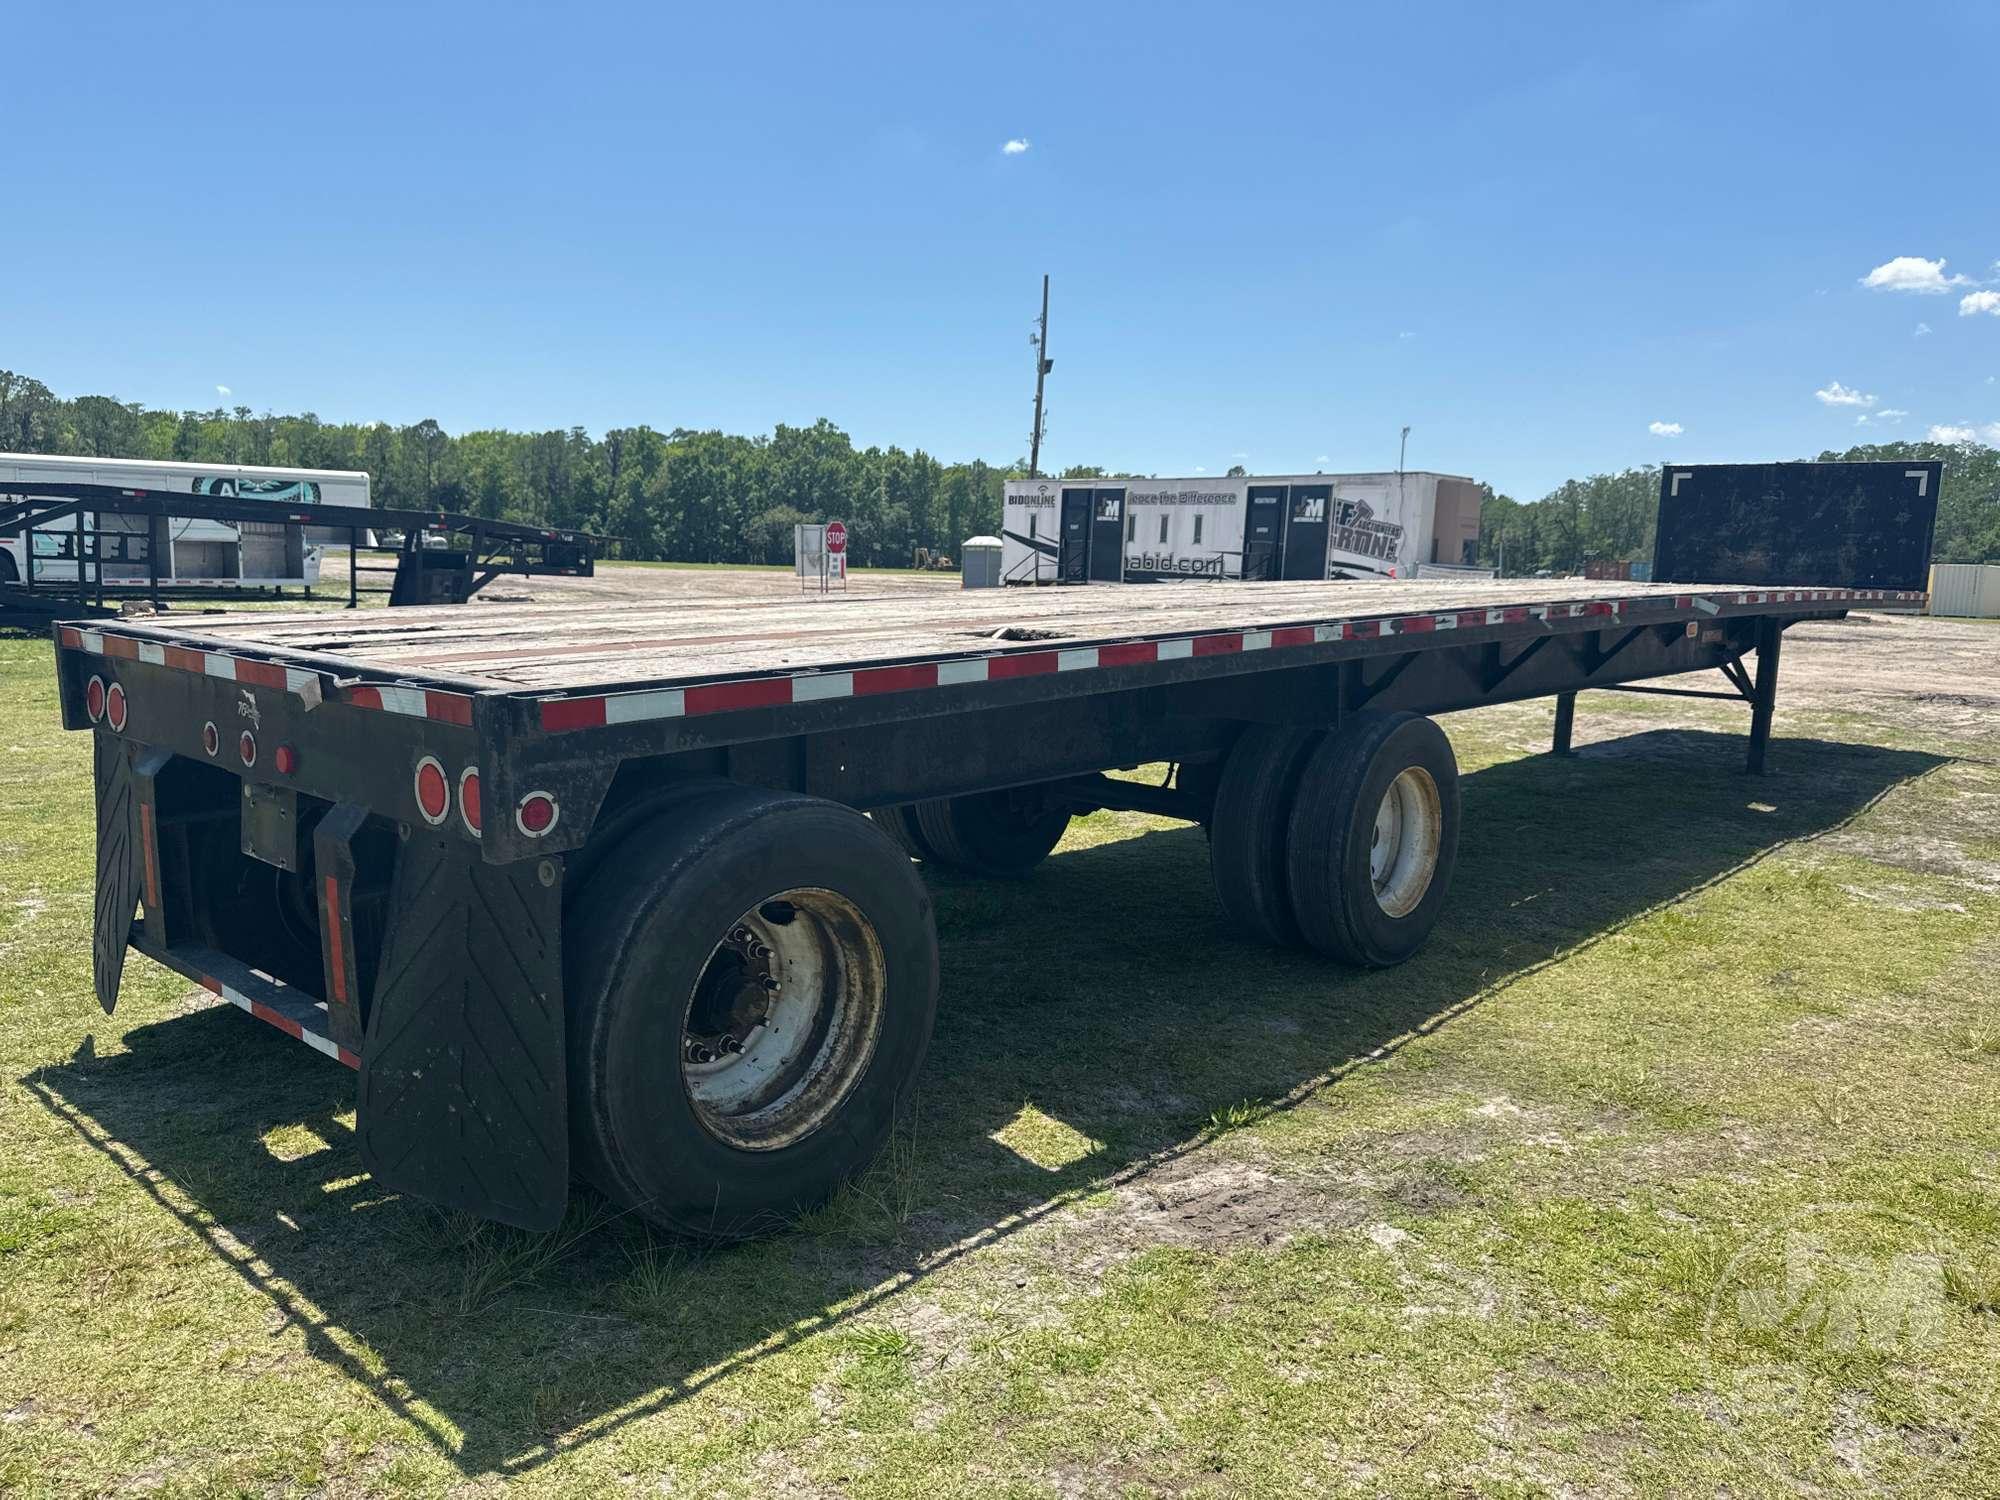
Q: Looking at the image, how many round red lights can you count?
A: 8